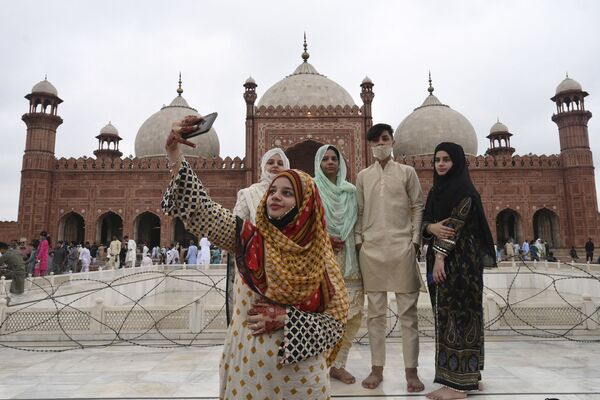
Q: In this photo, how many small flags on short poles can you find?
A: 0